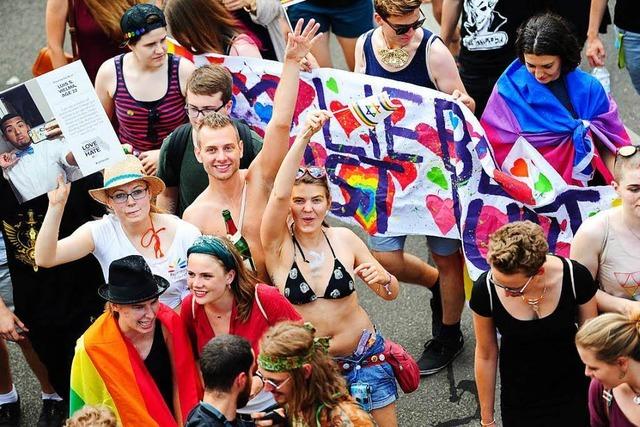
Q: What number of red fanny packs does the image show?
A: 1